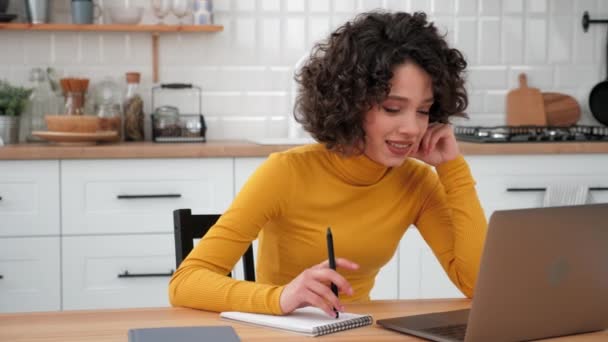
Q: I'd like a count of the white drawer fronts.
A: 5